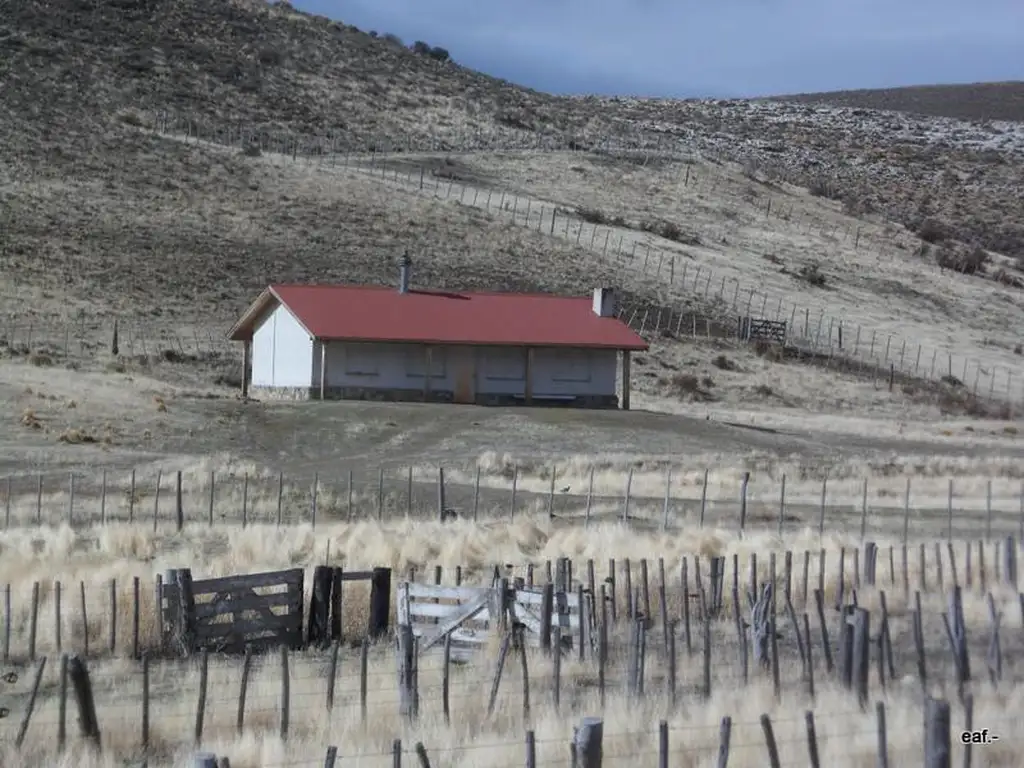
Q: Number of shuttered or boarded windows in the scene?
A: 4